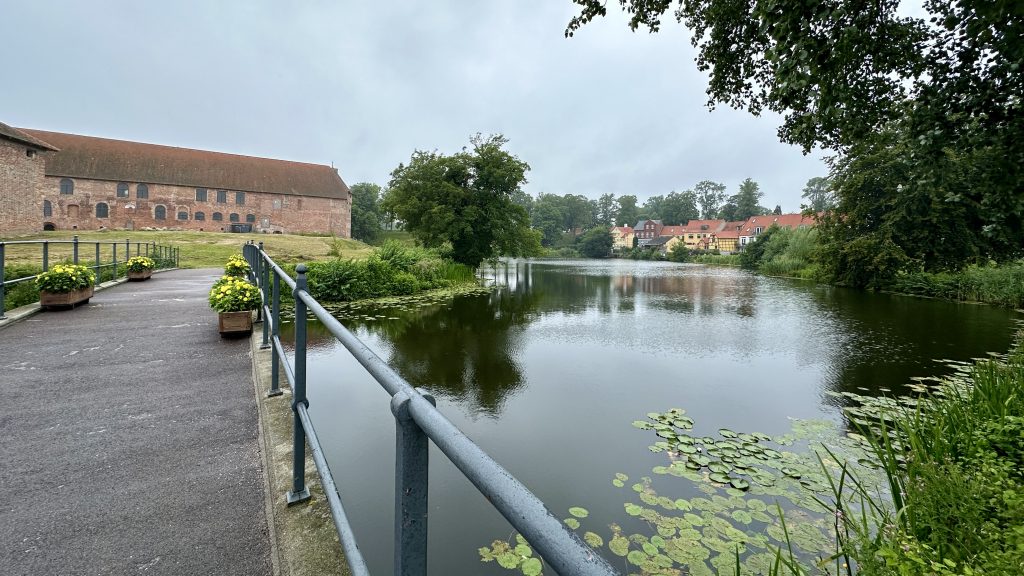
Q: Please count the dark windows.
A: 14